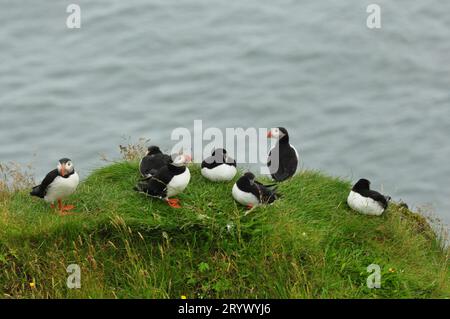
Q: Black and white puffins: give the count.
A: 7